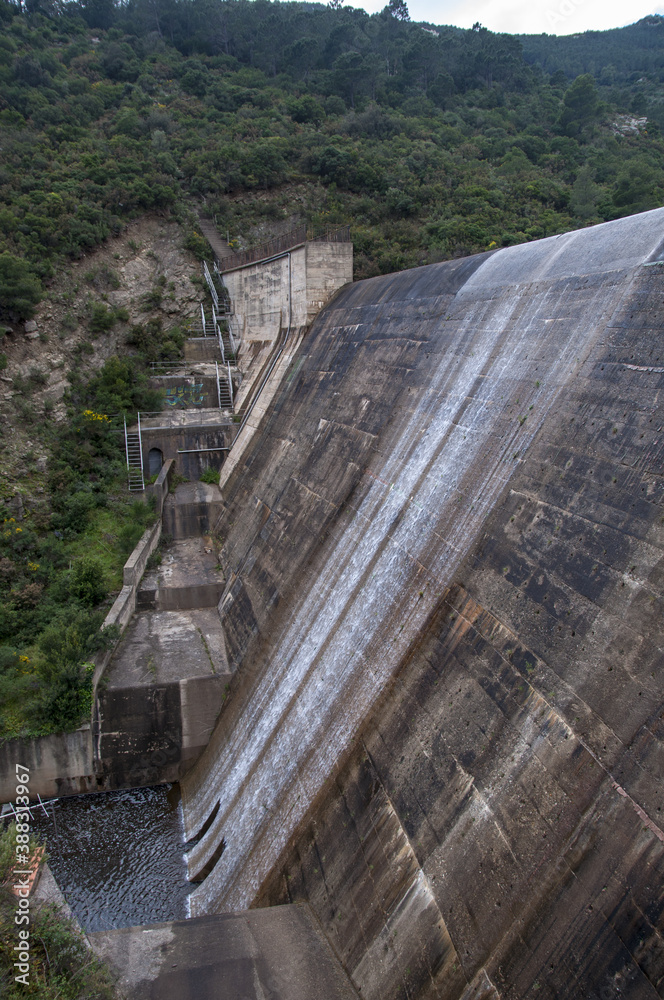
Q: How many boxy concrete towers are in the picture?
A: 1